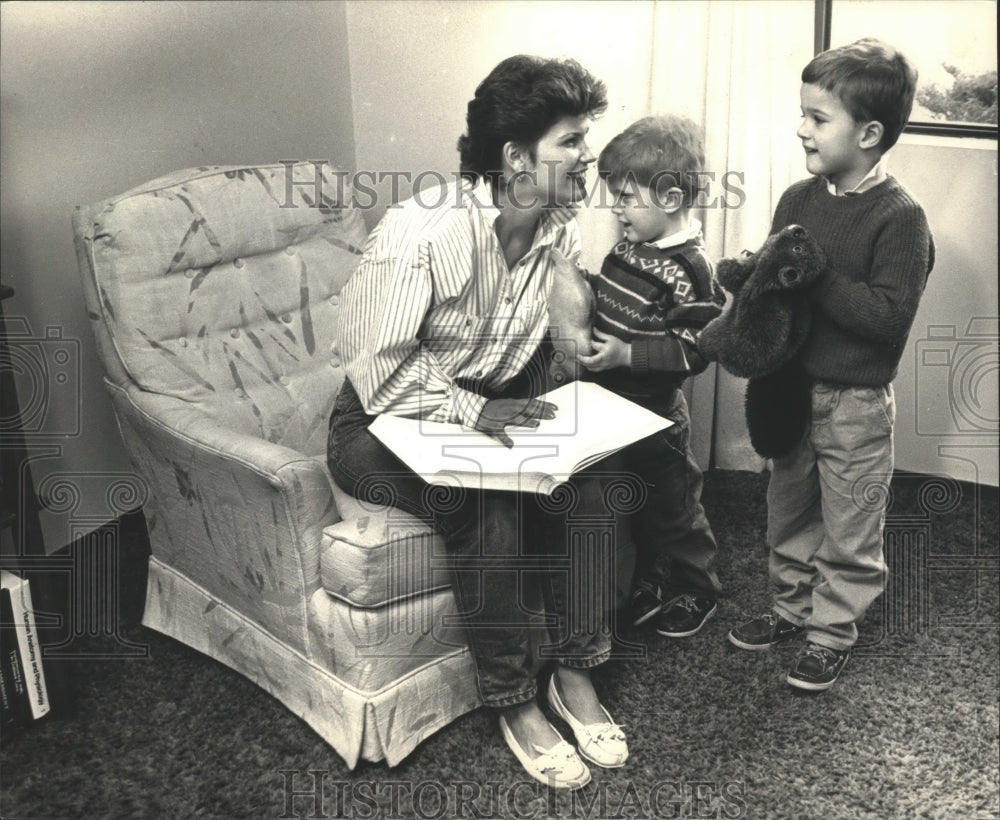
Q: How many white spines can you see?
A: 1